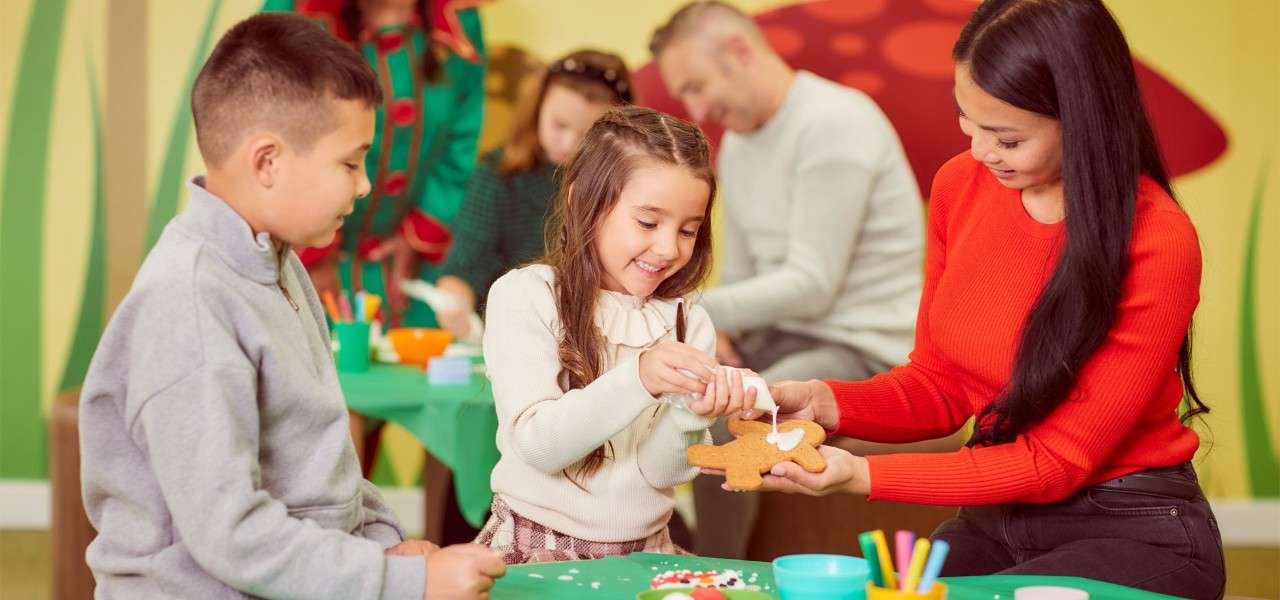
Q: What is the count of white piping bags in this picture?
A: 2